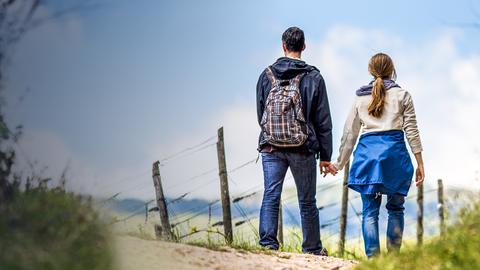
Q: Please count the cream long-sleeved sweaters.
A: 1